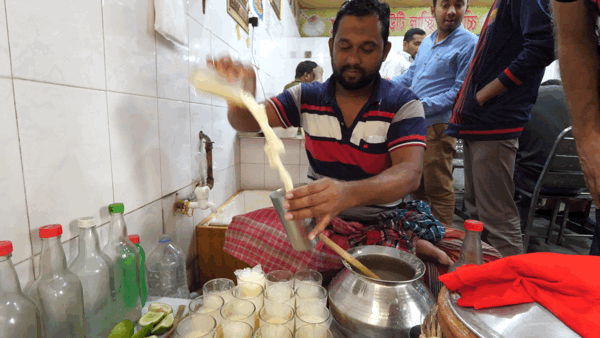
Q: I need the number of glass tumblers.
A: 15